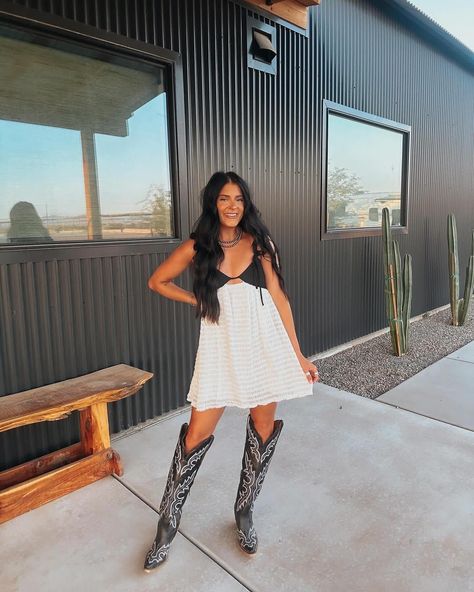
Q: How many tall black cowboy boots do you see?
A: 2